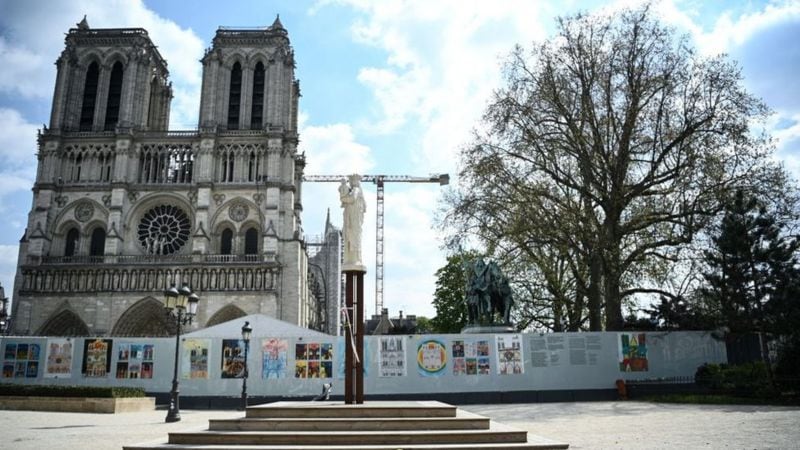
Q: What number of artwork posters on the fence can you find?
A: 14